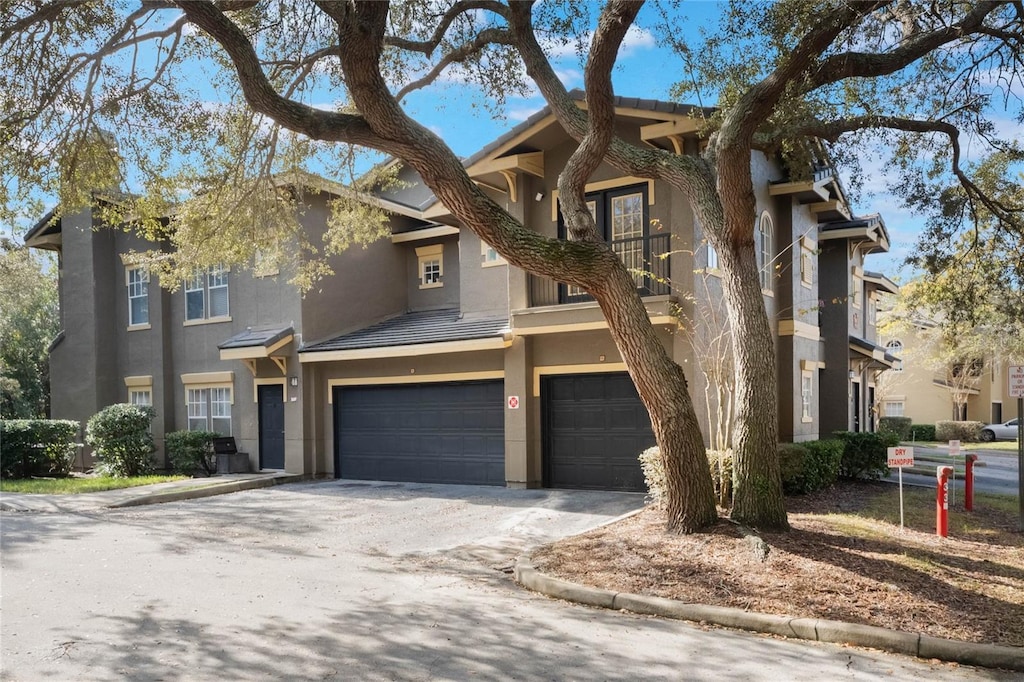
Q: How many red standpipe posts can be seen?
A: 2